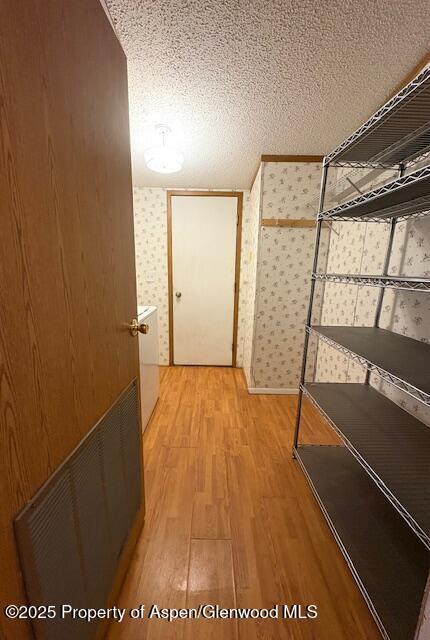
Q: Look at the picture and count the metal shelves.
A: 6